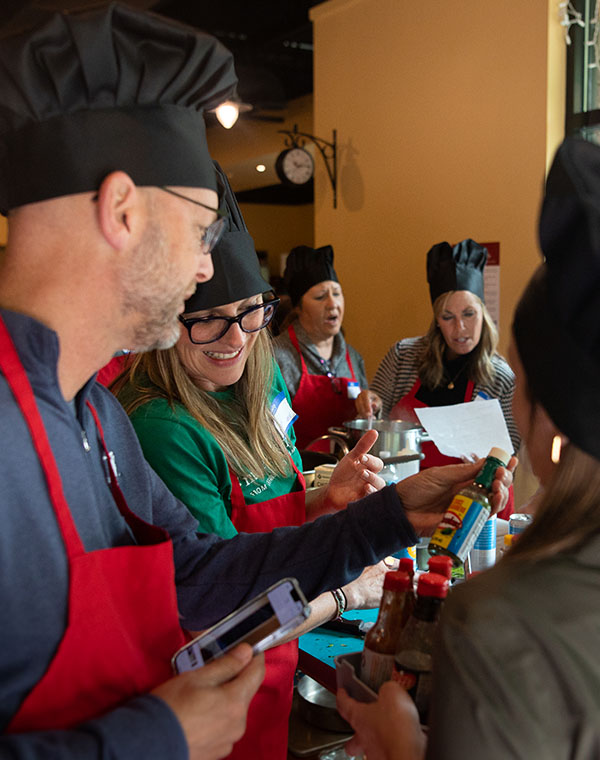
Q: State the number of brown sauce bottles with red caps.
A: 4